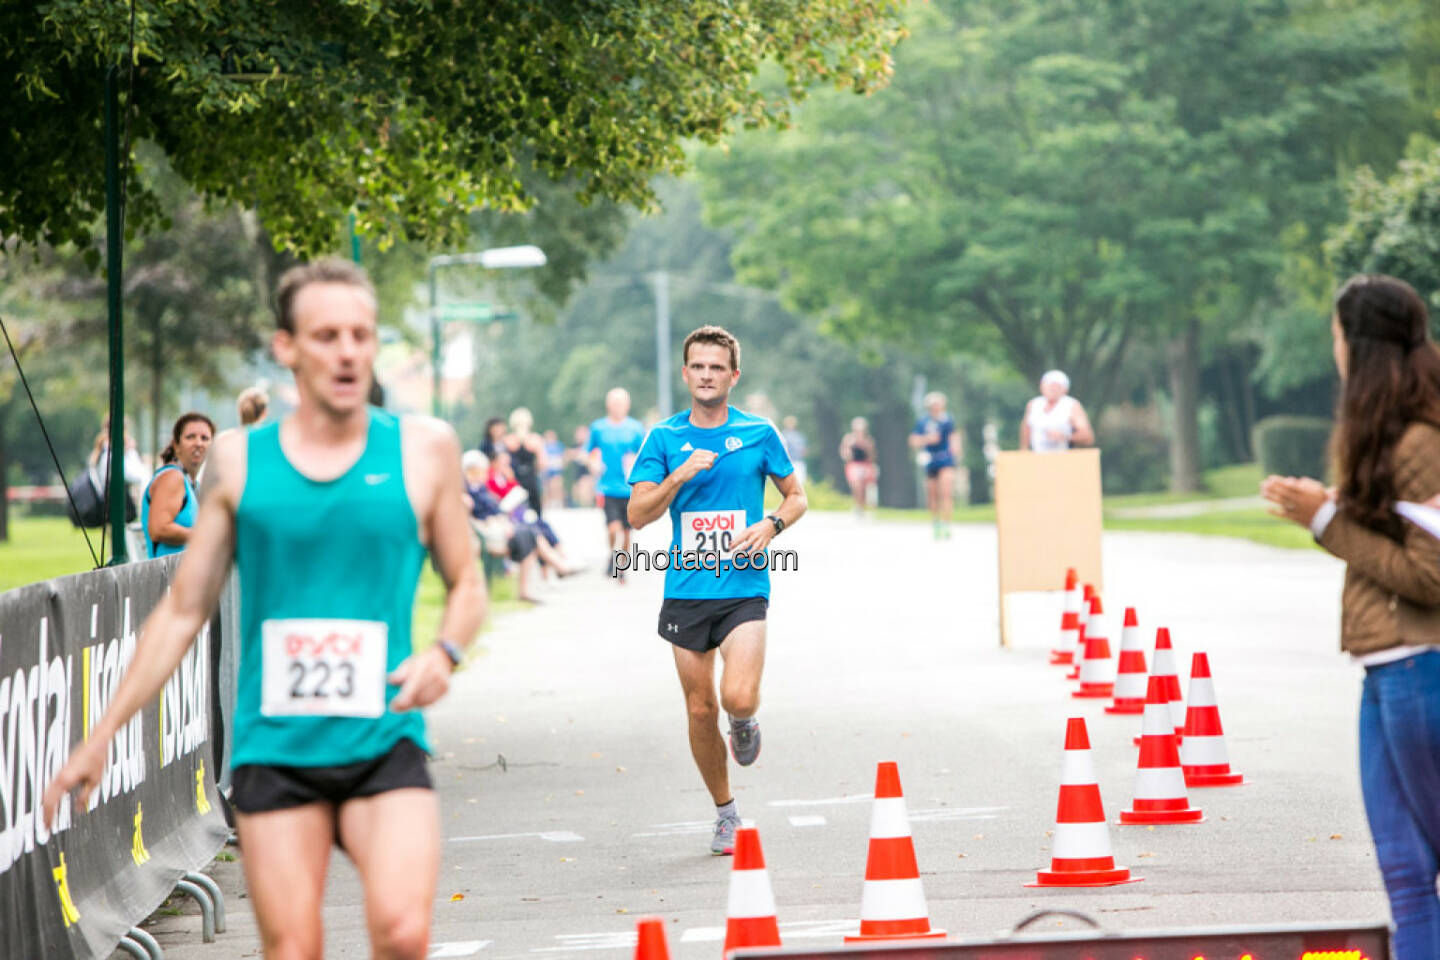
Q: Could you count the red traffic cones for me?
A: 11